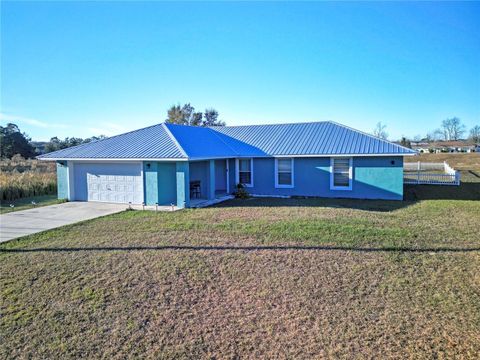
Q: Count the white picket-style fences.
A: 1